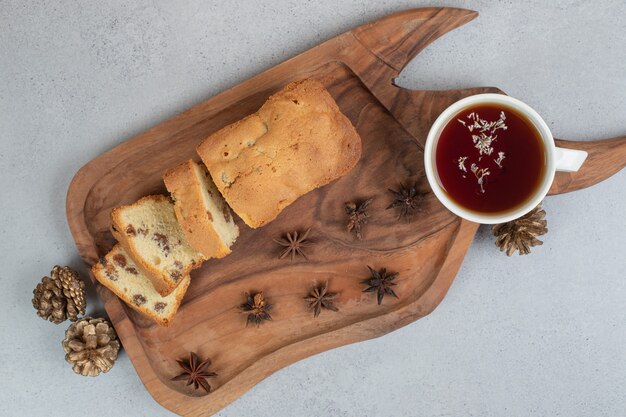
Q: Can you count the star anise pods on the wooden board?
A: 7